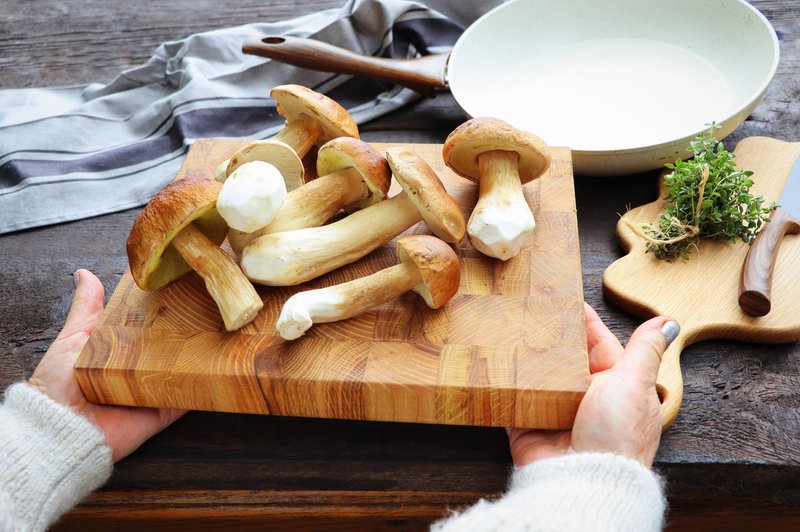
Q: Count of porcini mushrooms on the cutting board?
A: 7